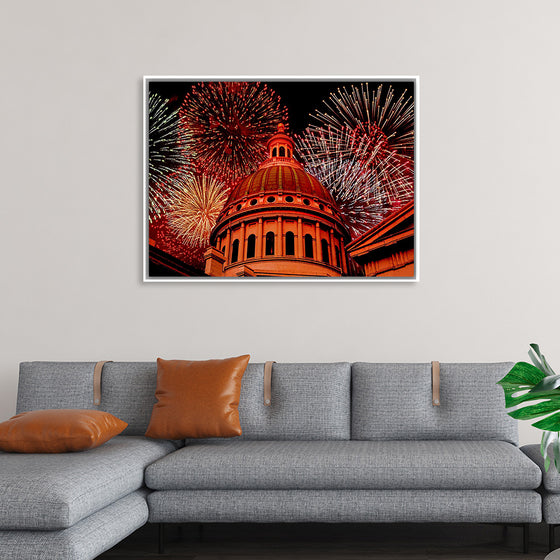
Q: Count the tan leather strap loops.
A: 3